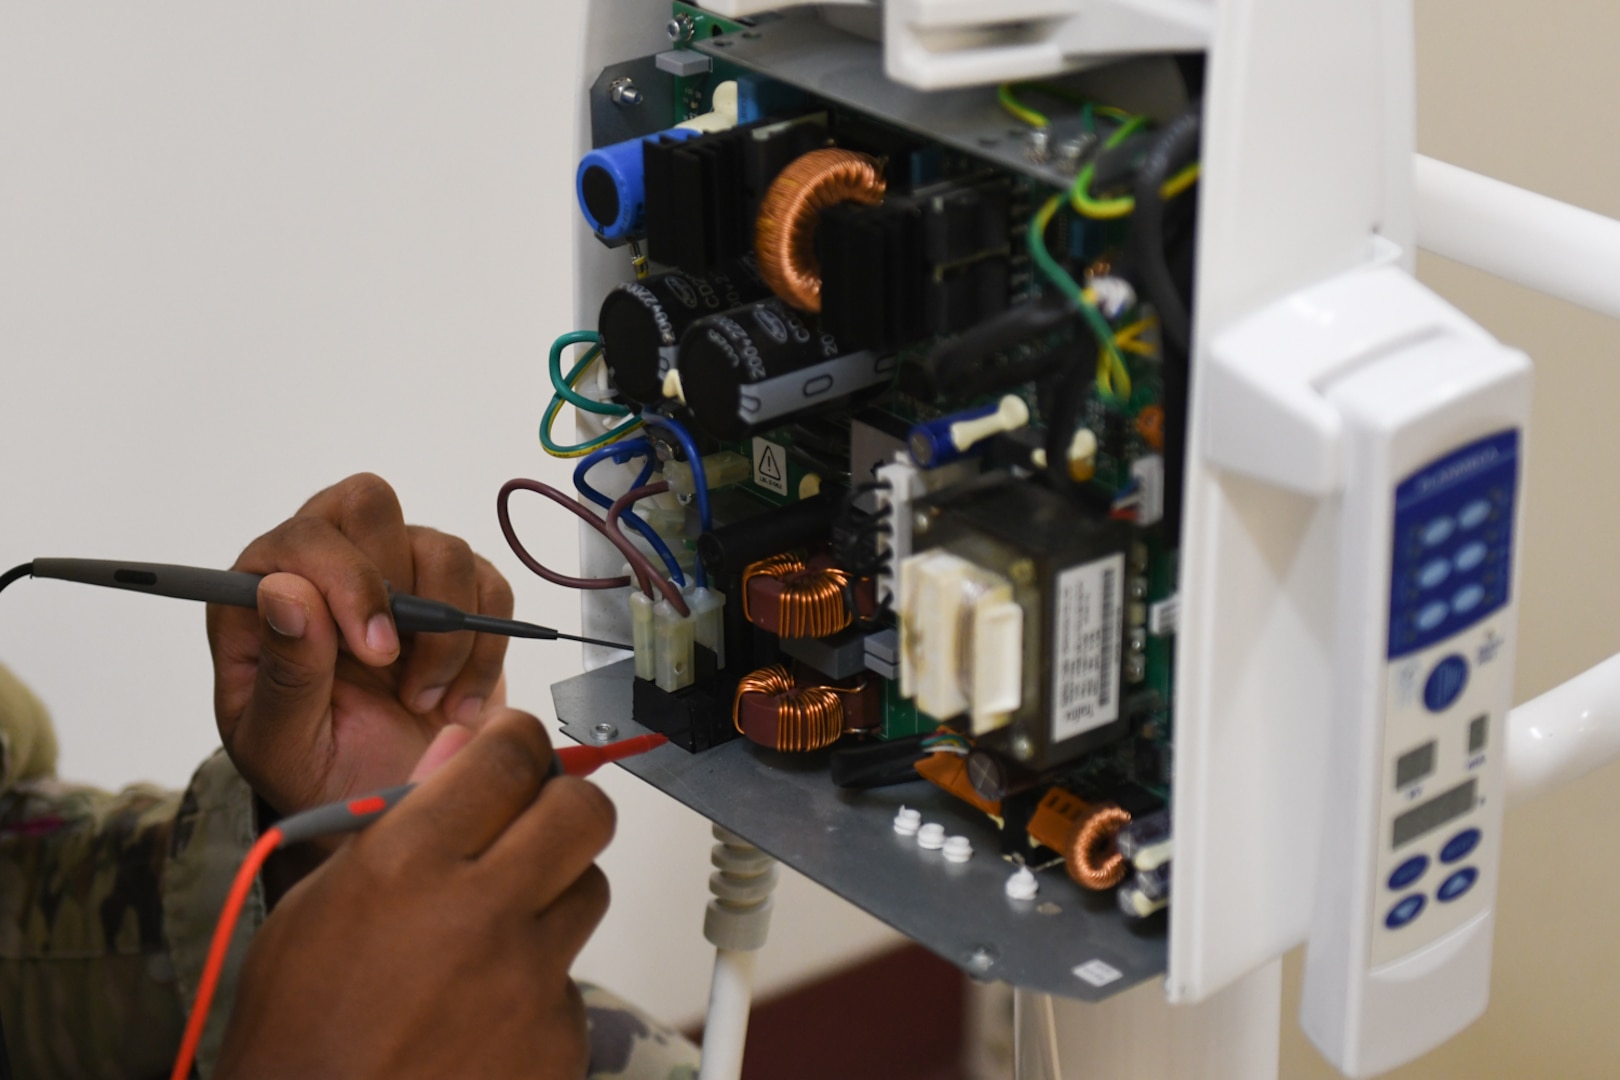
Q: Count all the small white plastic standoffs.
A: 4